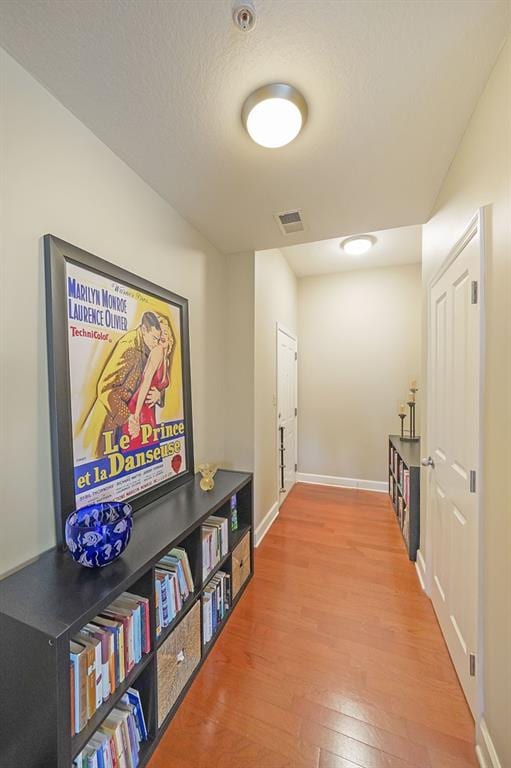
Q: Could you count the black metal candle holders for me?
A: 3